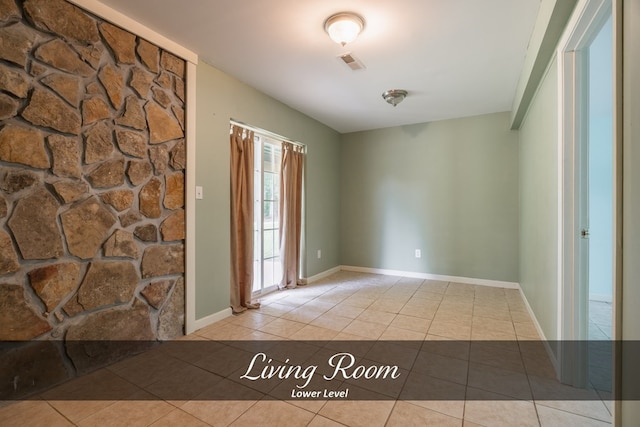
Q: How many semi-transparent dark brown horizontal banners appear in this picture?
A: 1